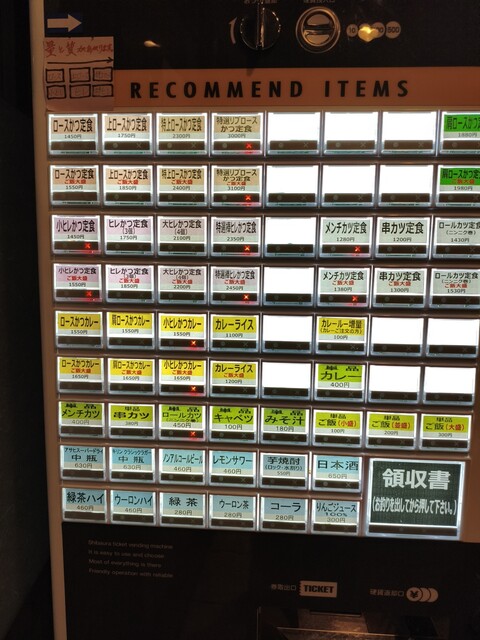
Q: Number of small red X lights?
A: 11